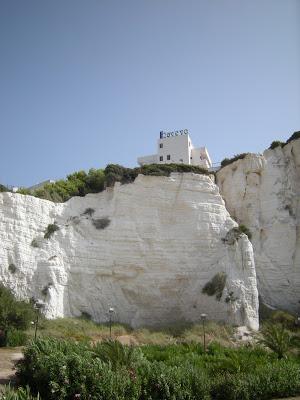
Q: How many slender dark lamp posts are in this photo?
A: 3